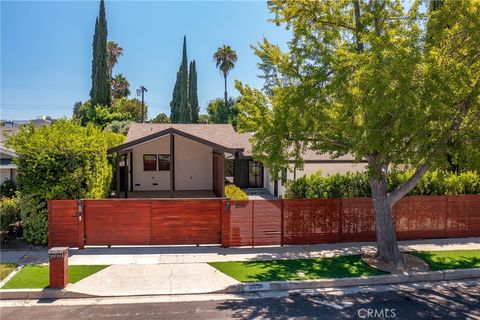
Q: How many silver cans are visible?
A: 0